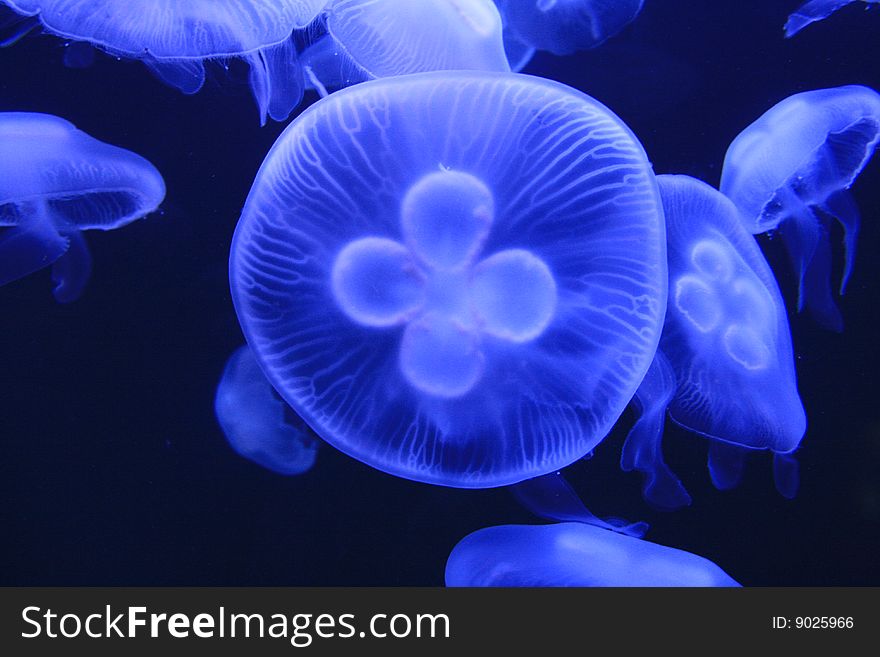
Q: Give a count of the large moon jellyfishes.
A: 1